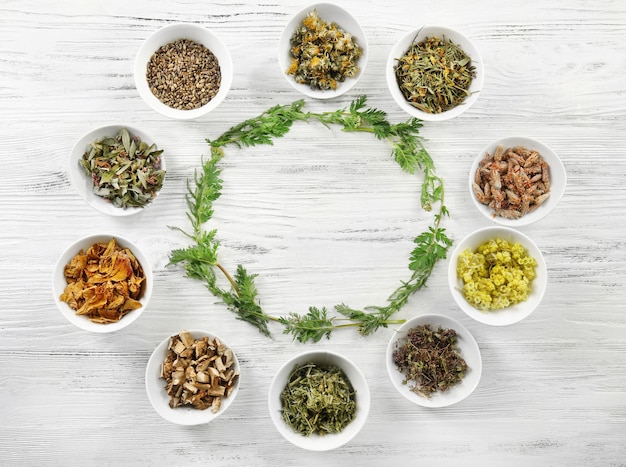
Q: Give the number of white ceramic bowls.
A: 10